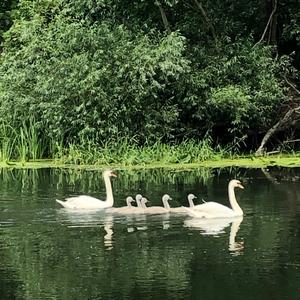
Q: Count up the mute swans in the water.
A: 7